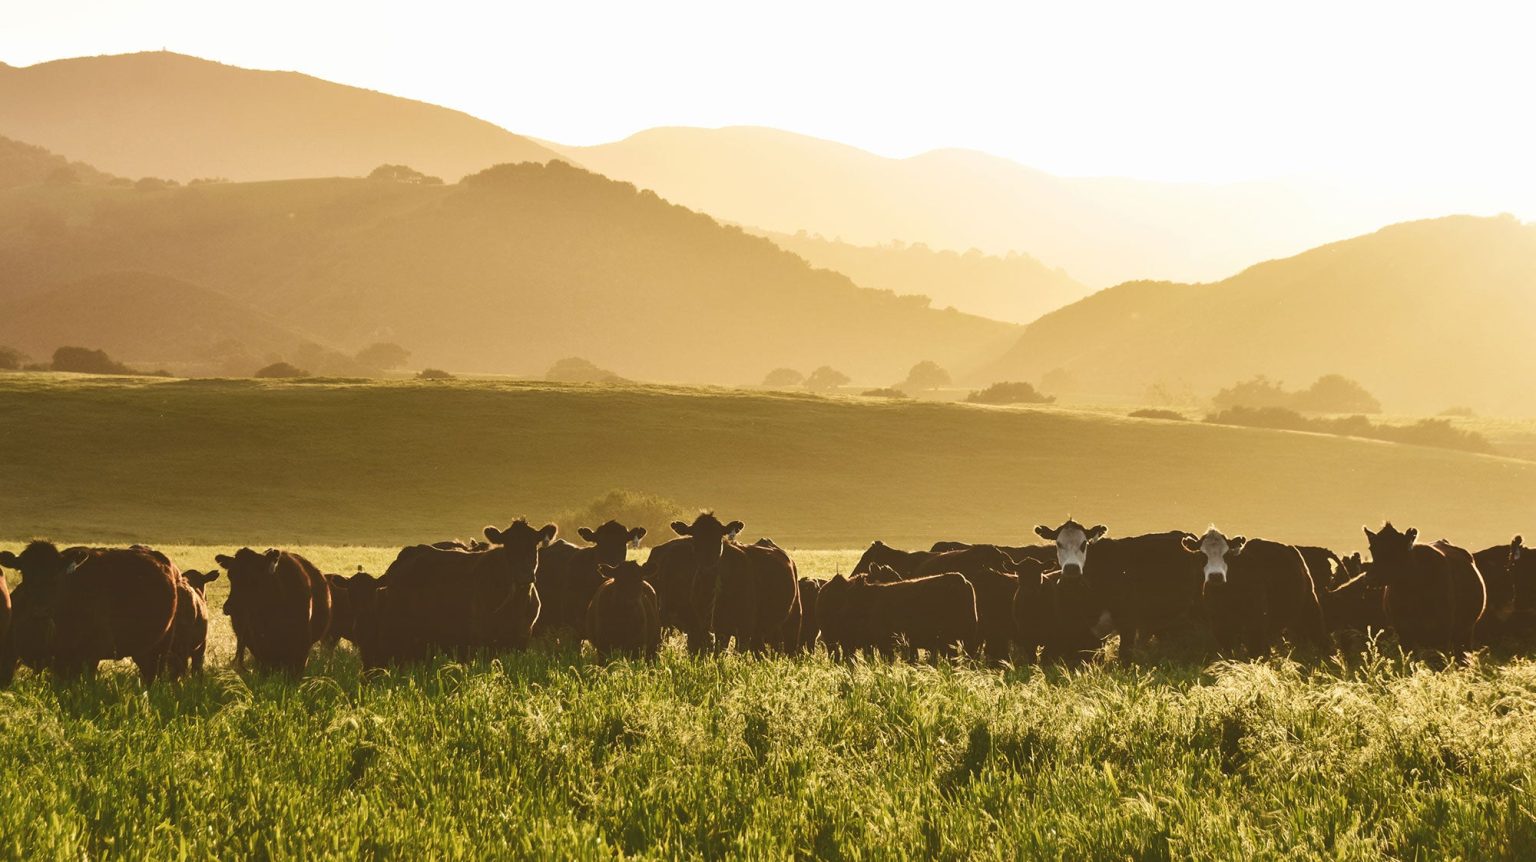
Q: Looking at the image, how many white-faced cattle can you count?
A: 2